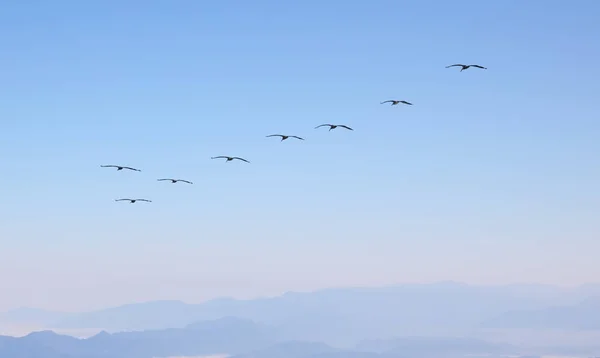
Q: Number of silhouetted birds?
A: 8